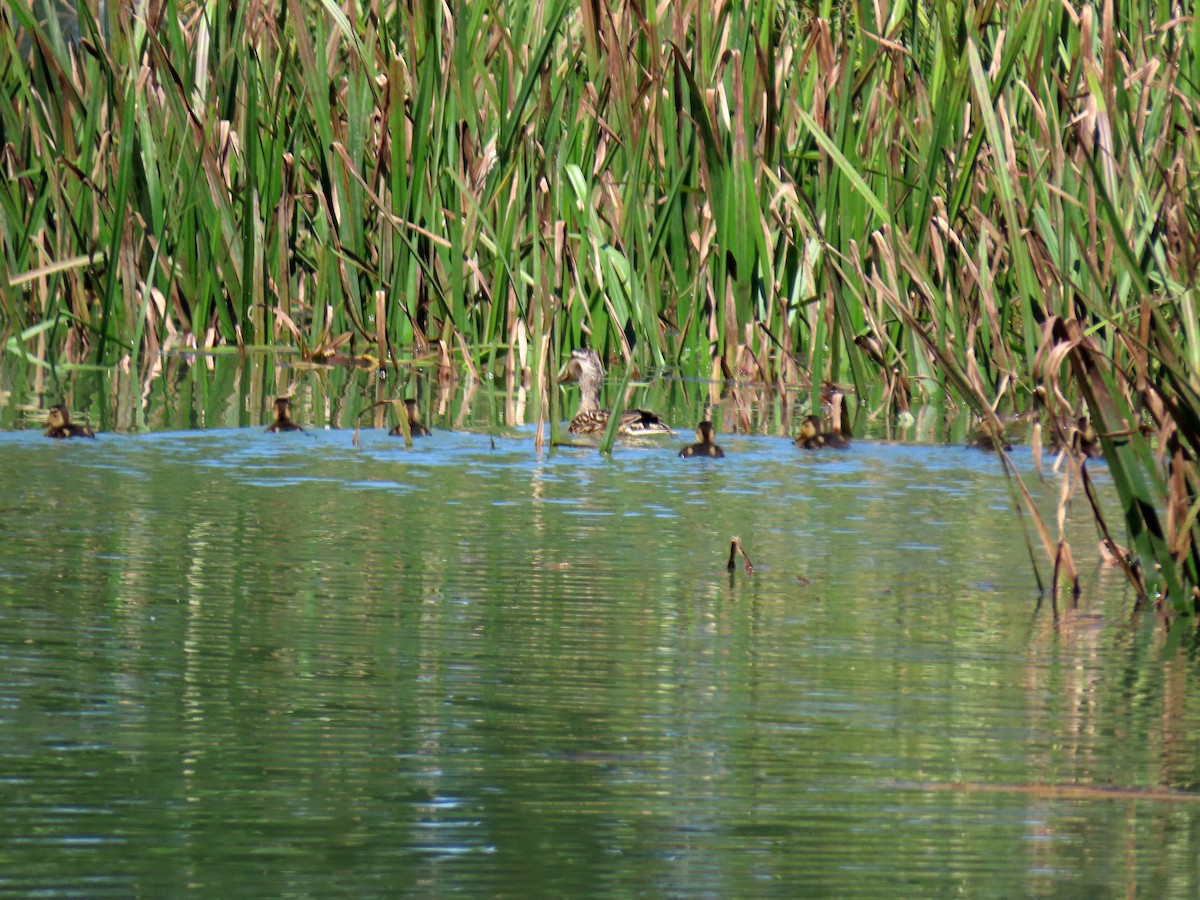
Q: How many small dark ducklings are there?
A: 7